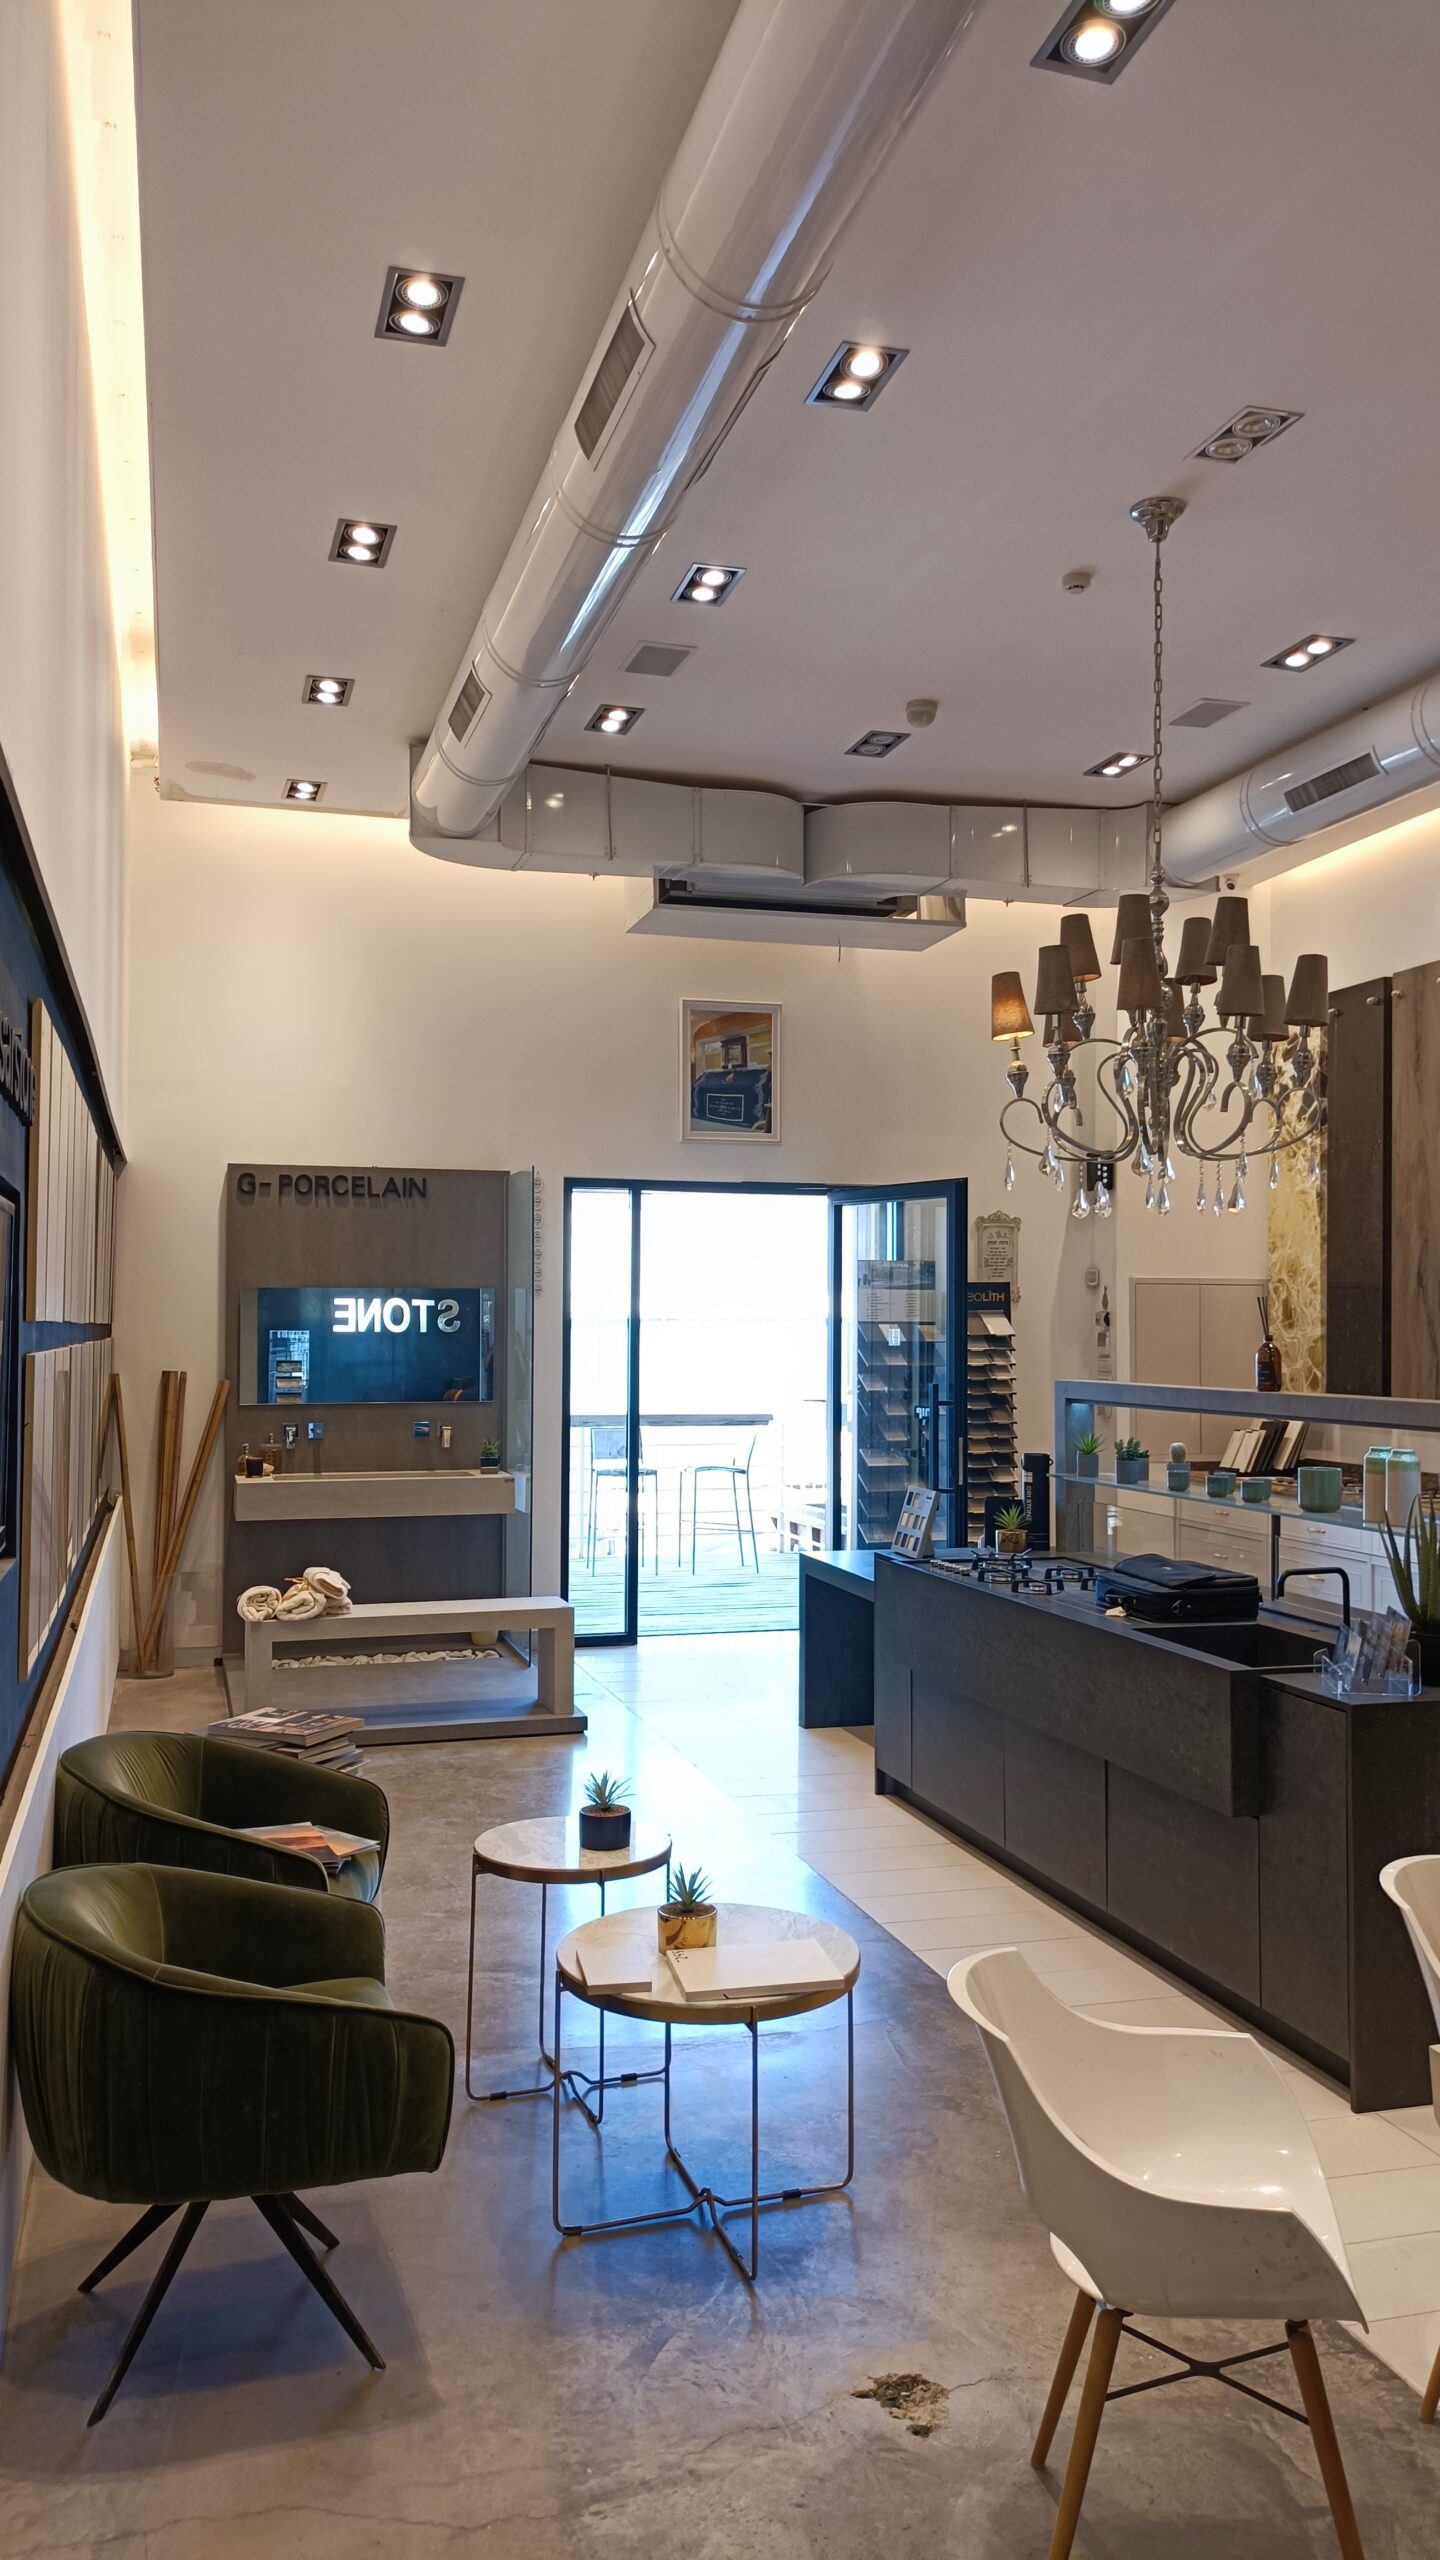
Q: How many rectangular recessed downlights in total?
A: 12